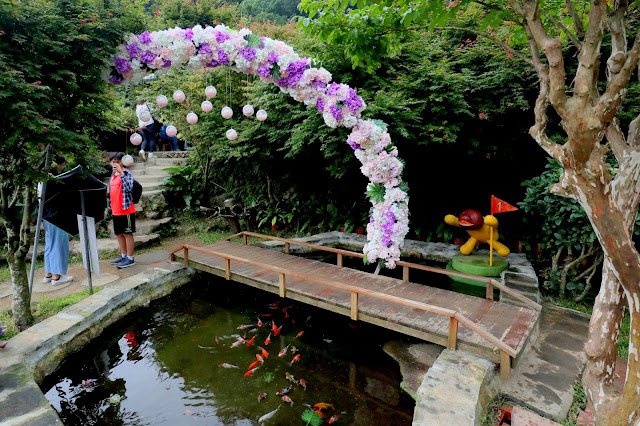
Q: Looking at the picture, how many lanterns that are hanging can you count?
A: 13